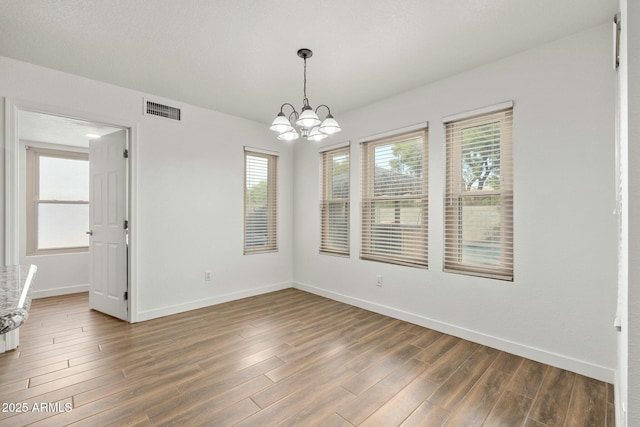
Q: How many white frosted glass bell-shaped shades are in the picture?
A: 5